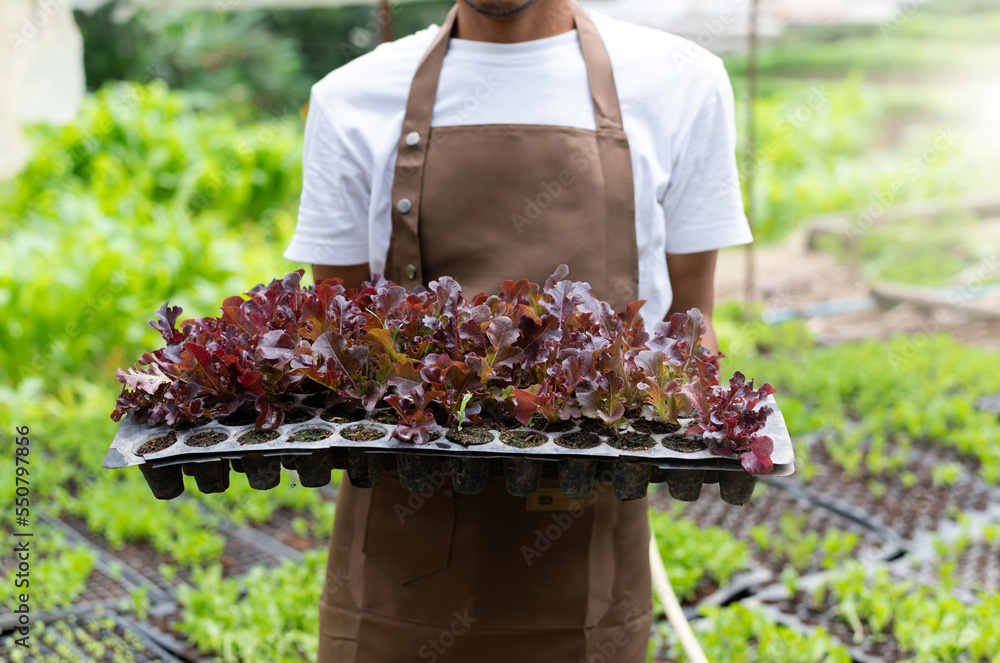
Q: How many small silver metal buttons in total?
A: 3